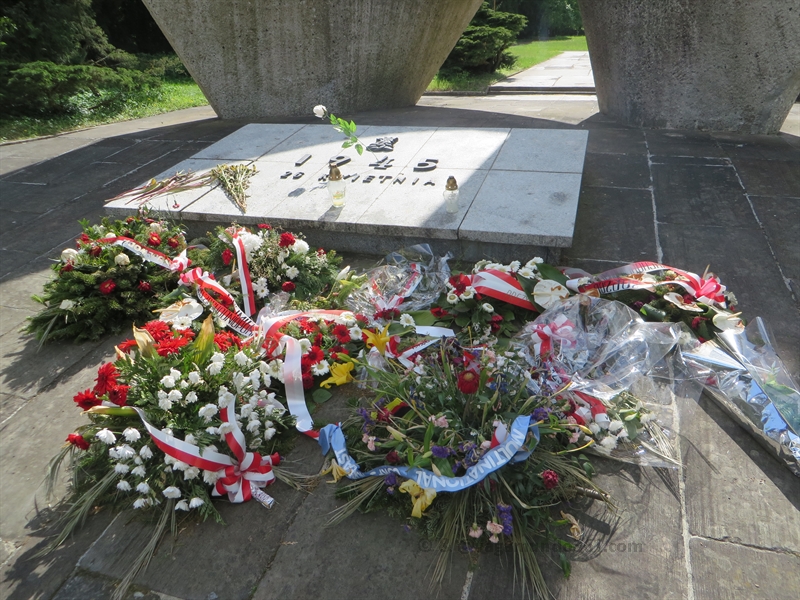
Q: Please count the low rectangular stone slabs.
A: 1